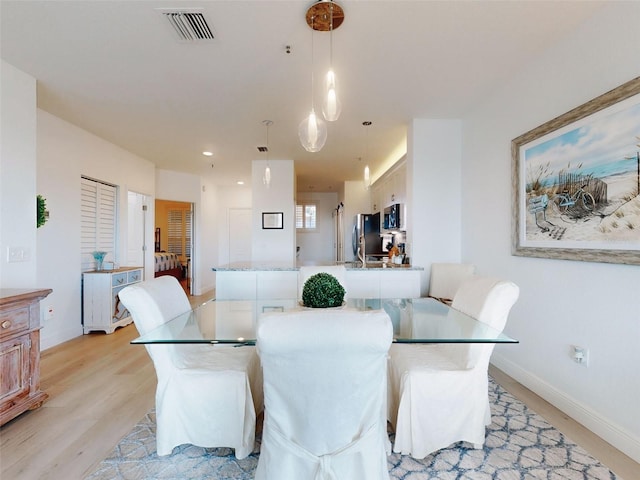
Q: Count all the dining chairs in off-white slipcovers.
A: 5